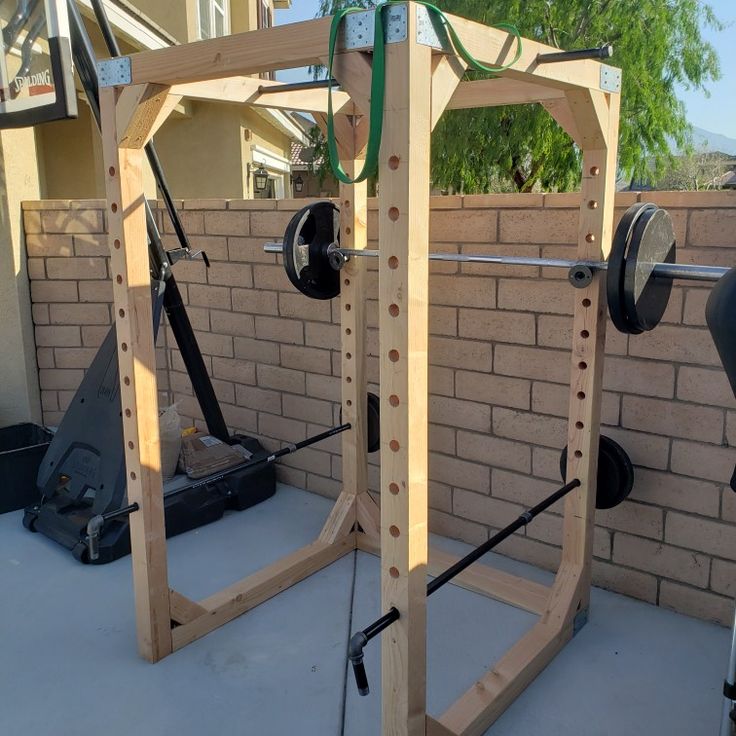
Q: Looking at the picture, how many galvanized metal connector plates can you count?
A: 5